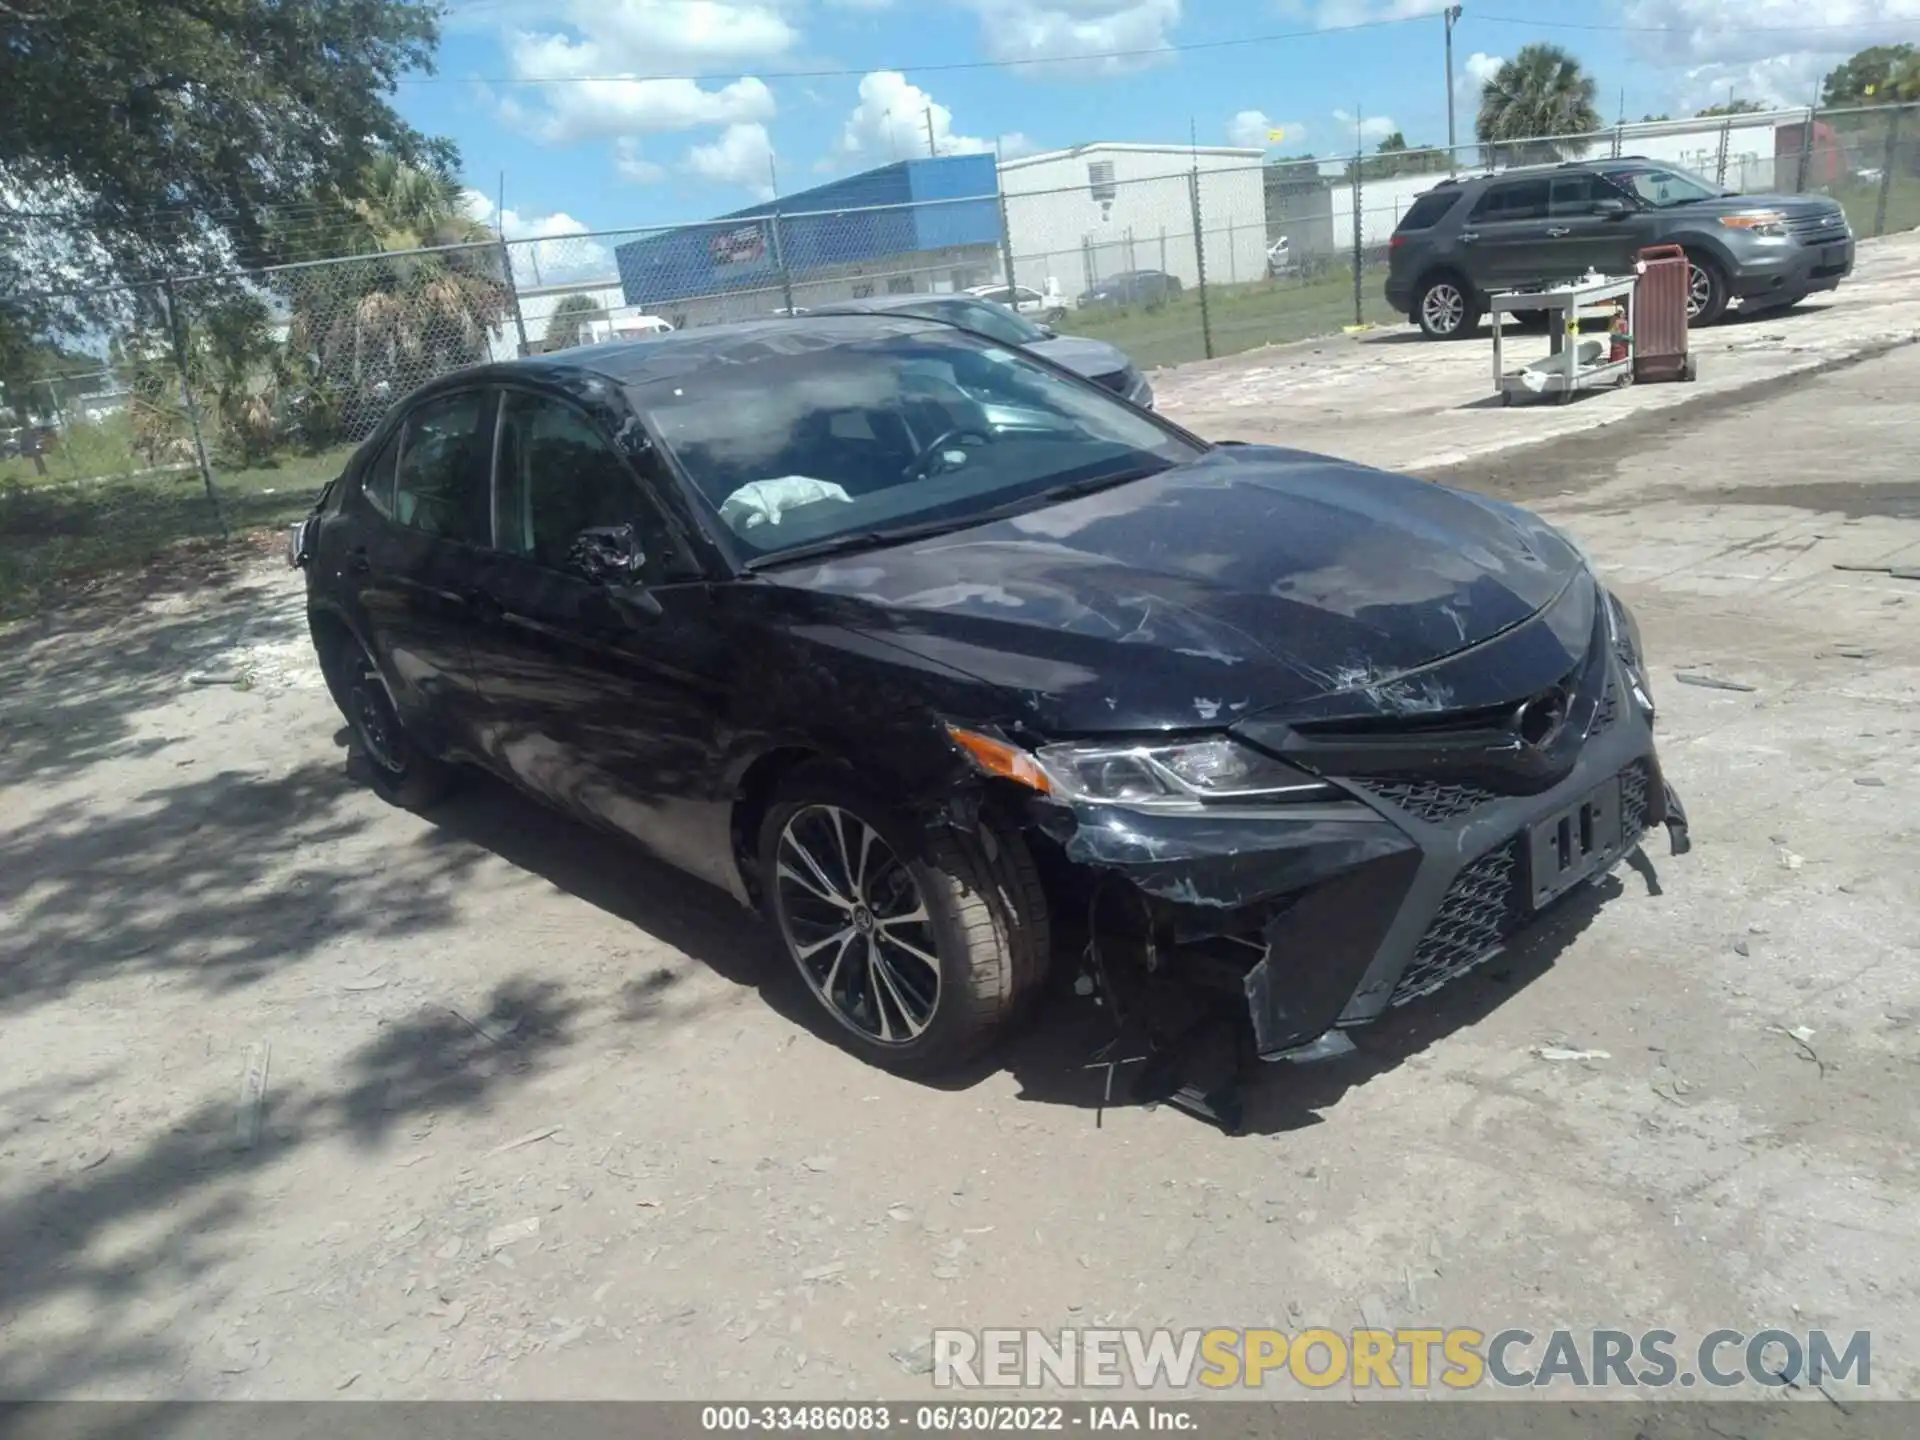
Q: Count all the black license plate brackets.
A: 1